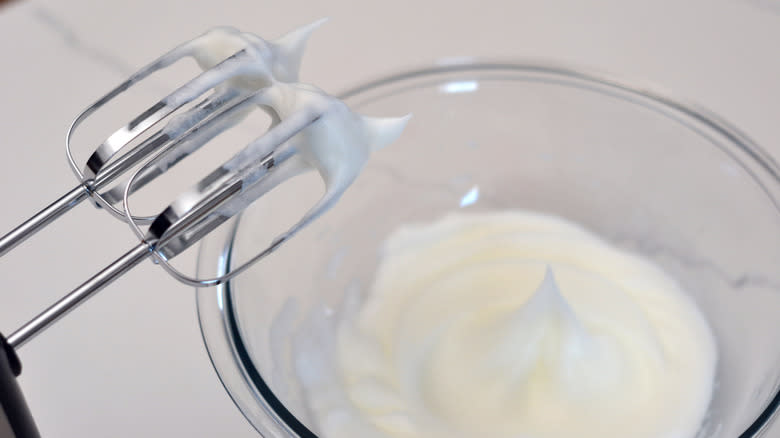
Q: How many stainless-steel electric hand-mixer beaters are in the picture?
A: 2